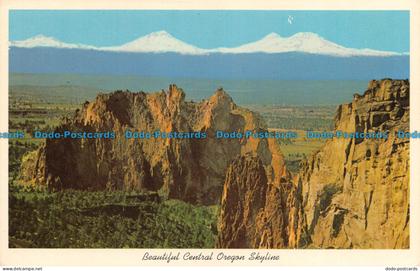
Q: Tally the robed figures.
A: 0